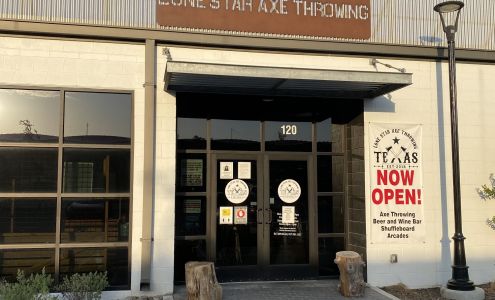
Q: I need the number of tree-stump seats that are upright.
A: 2